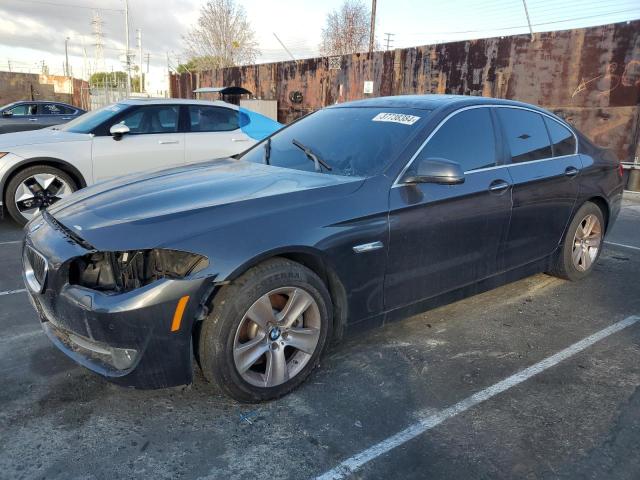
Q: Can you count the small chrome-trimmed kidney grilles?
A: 1